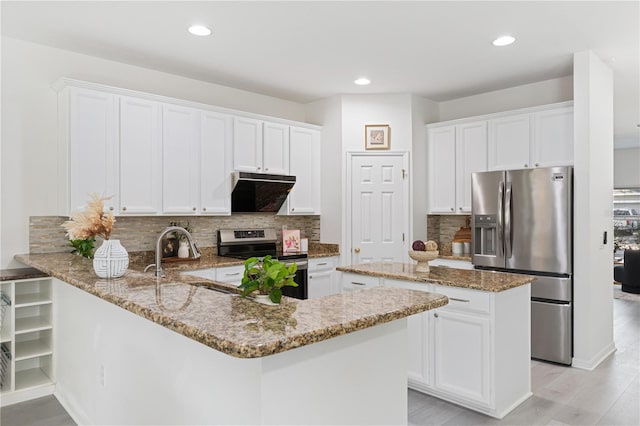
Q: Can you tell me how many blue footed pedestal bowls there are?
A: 0